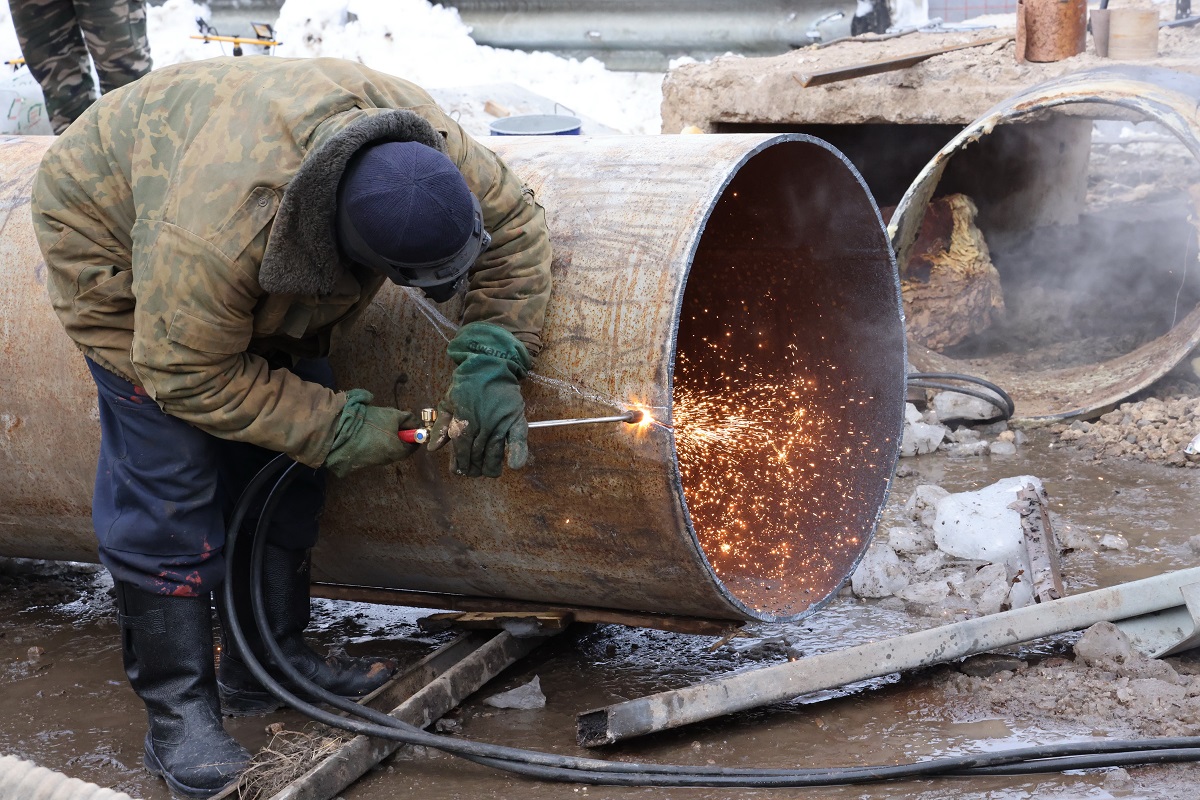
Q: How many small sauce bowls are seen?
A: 0